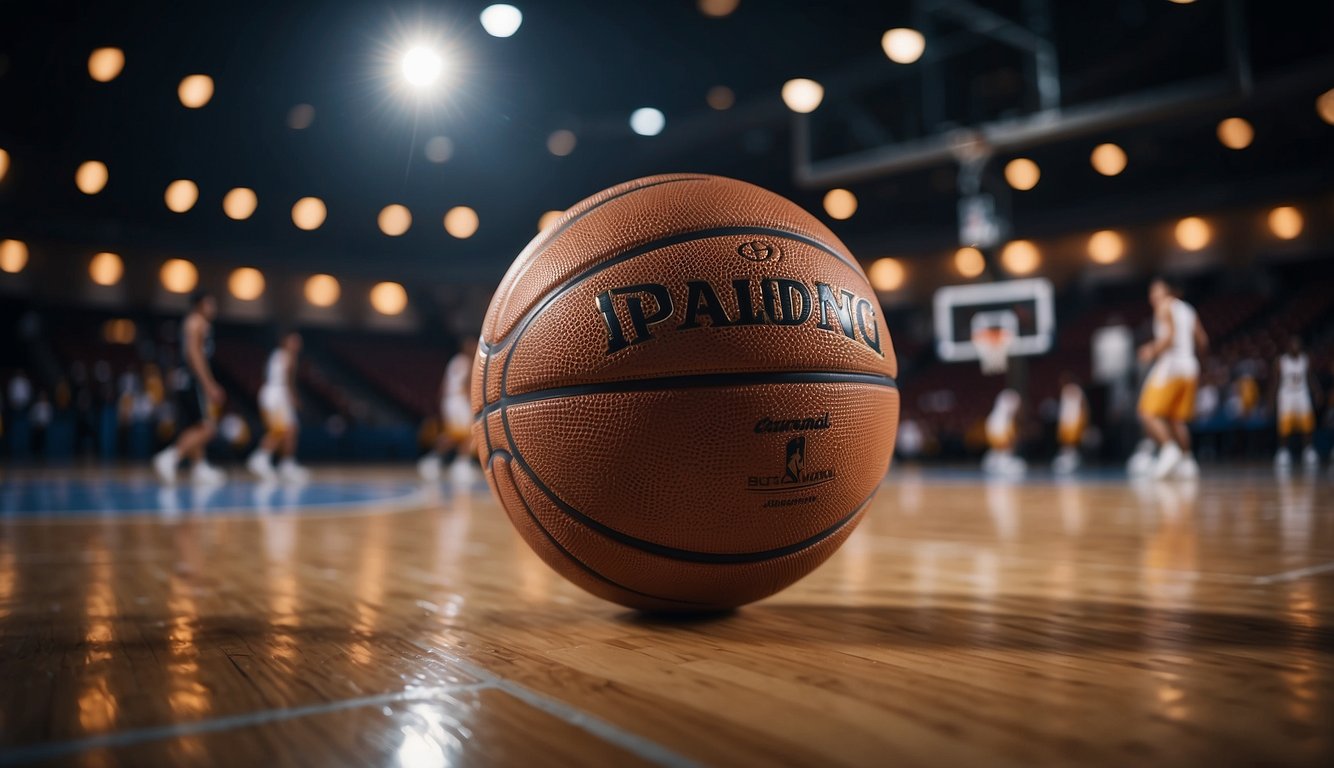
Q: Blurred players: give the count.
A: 7